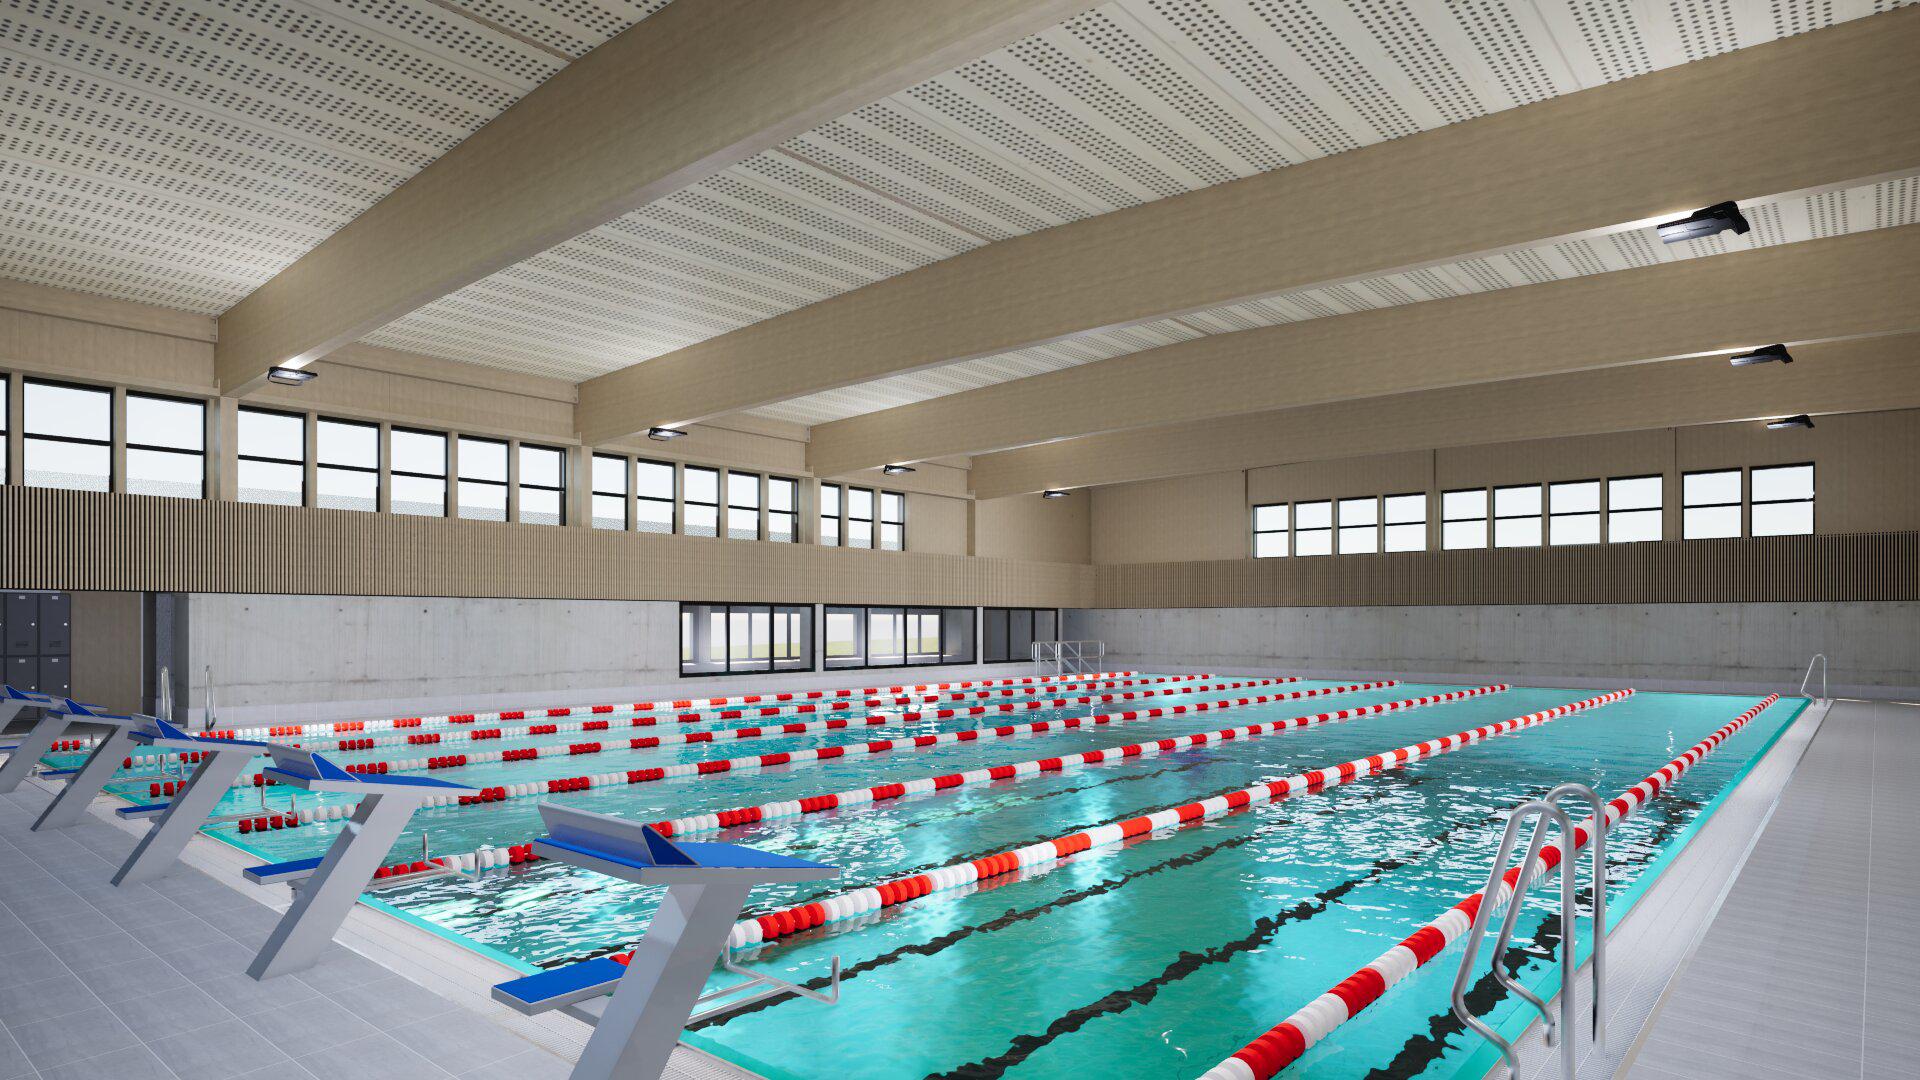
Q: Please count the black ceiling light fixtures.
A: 7